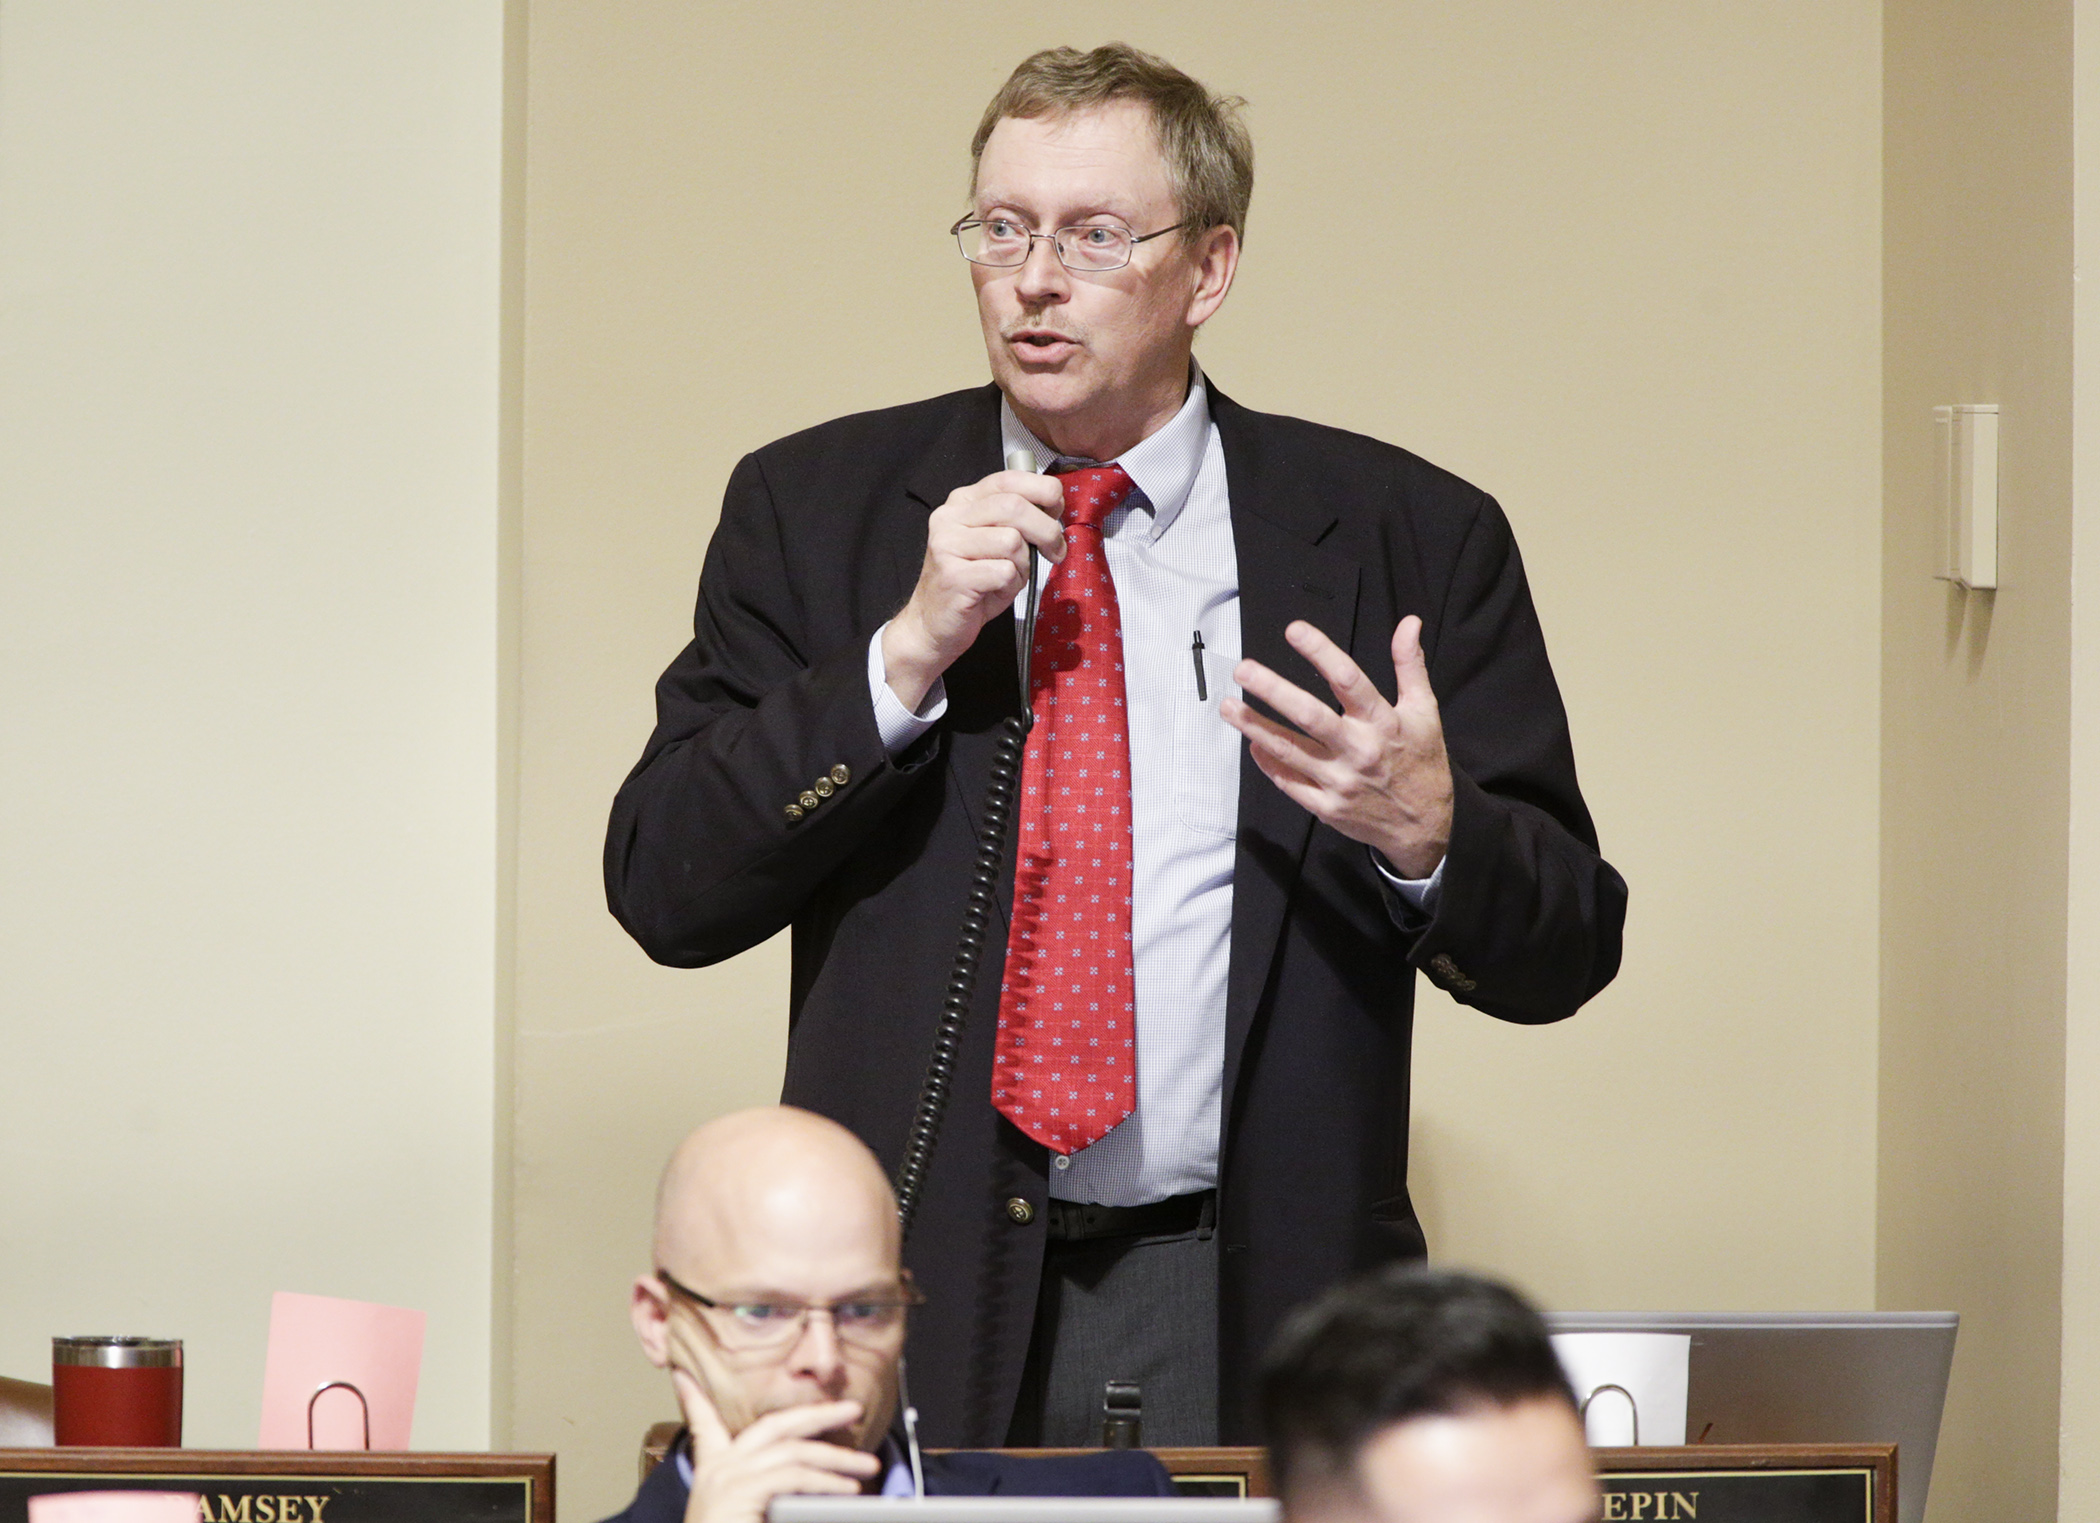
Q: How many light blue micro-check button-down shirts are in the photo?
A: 1